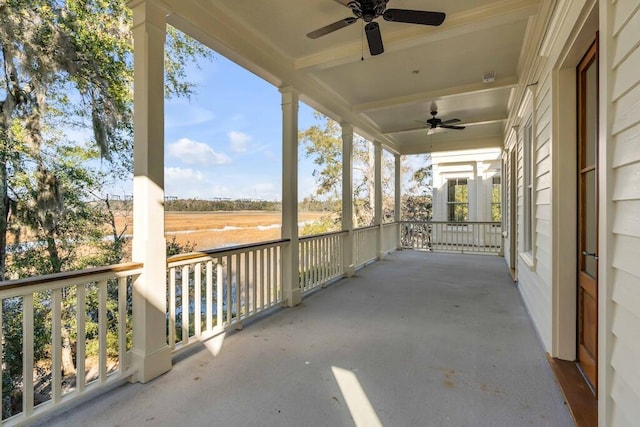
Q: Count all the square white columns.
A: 5